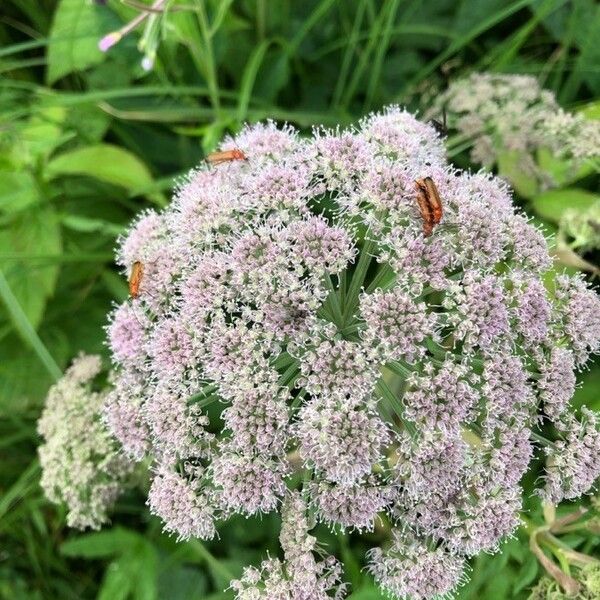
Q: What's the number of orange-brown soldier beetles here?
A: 4